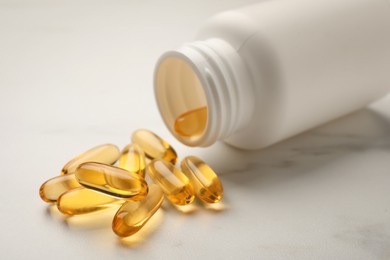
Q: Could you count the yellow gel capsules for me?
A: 10